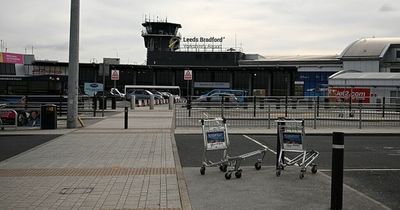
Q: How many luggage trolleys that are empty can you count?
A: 2